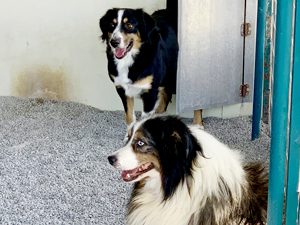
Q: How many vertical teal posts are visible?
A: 3